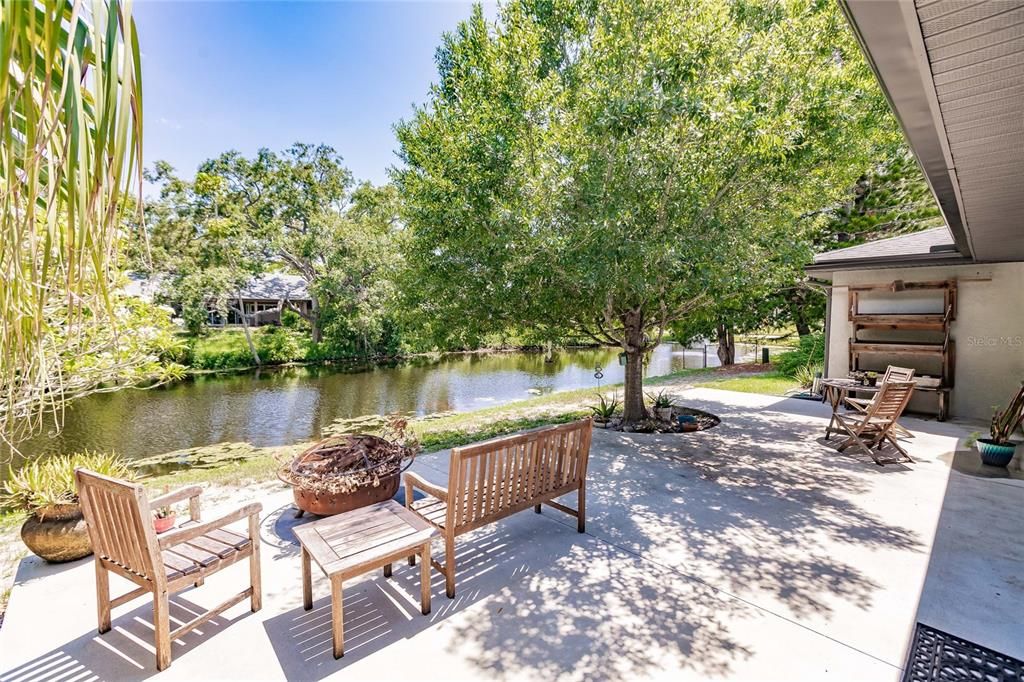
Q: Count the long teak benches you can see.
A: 1